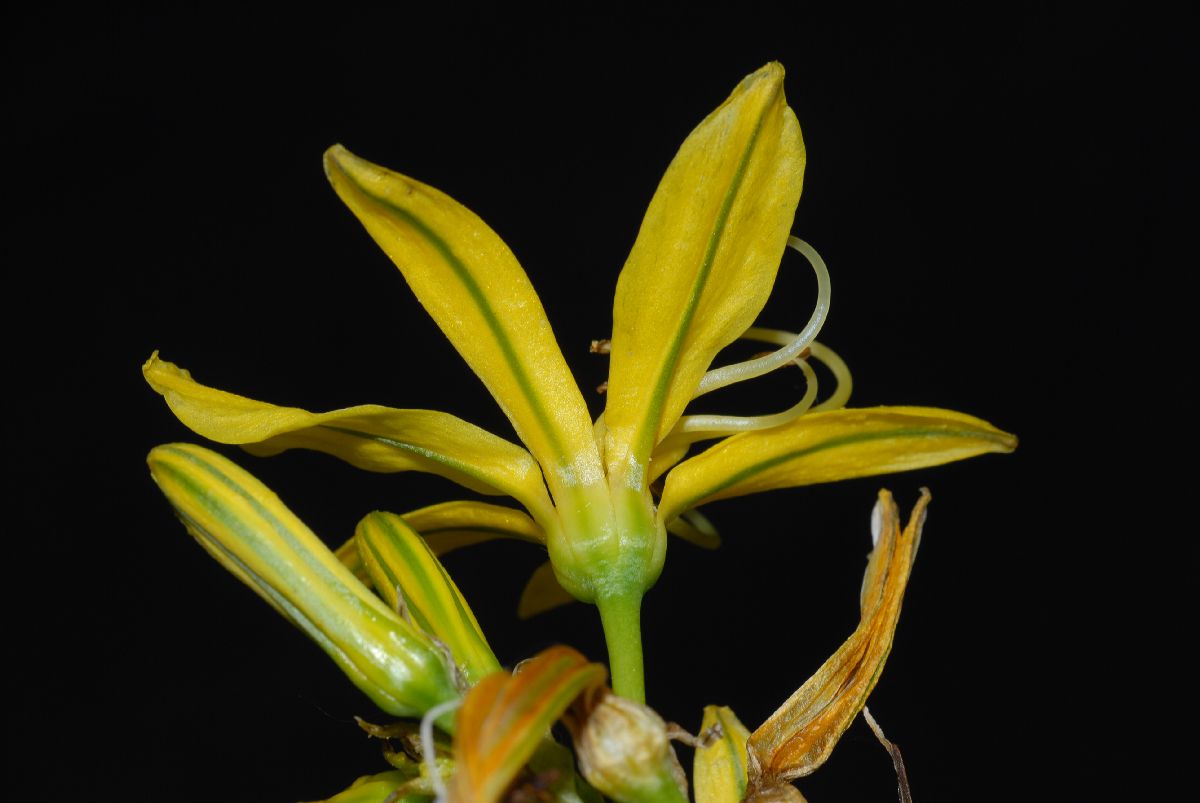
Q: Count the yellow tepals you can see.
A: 6